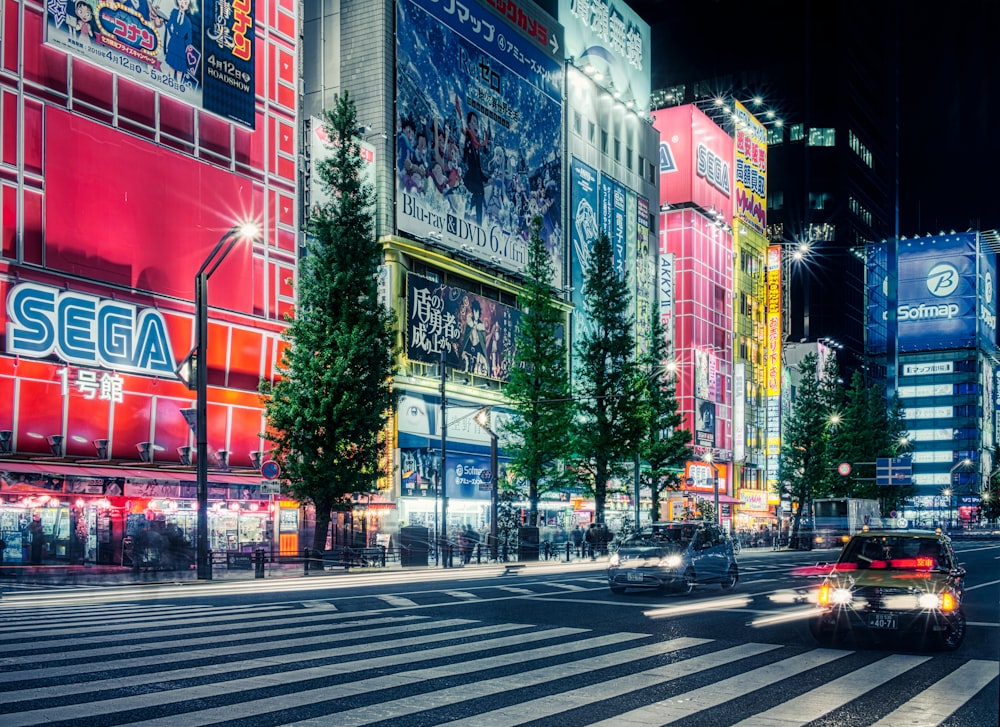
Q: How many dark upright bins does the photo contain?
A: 2